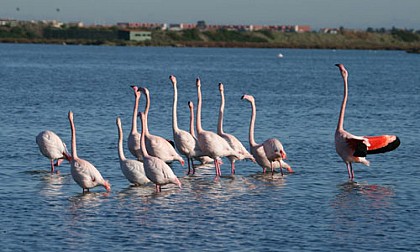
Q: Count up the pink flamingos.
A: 13